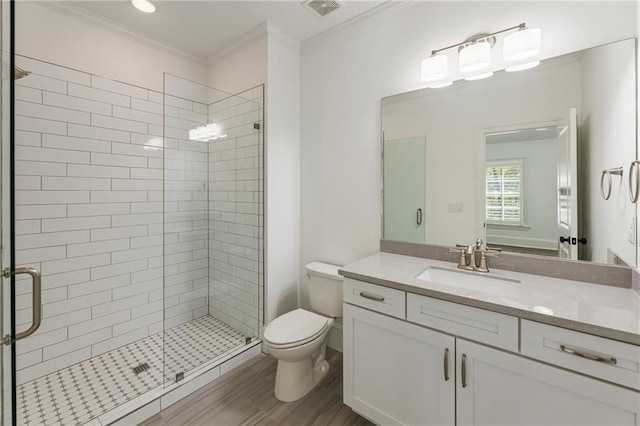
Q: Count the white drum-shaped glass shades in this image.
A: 3